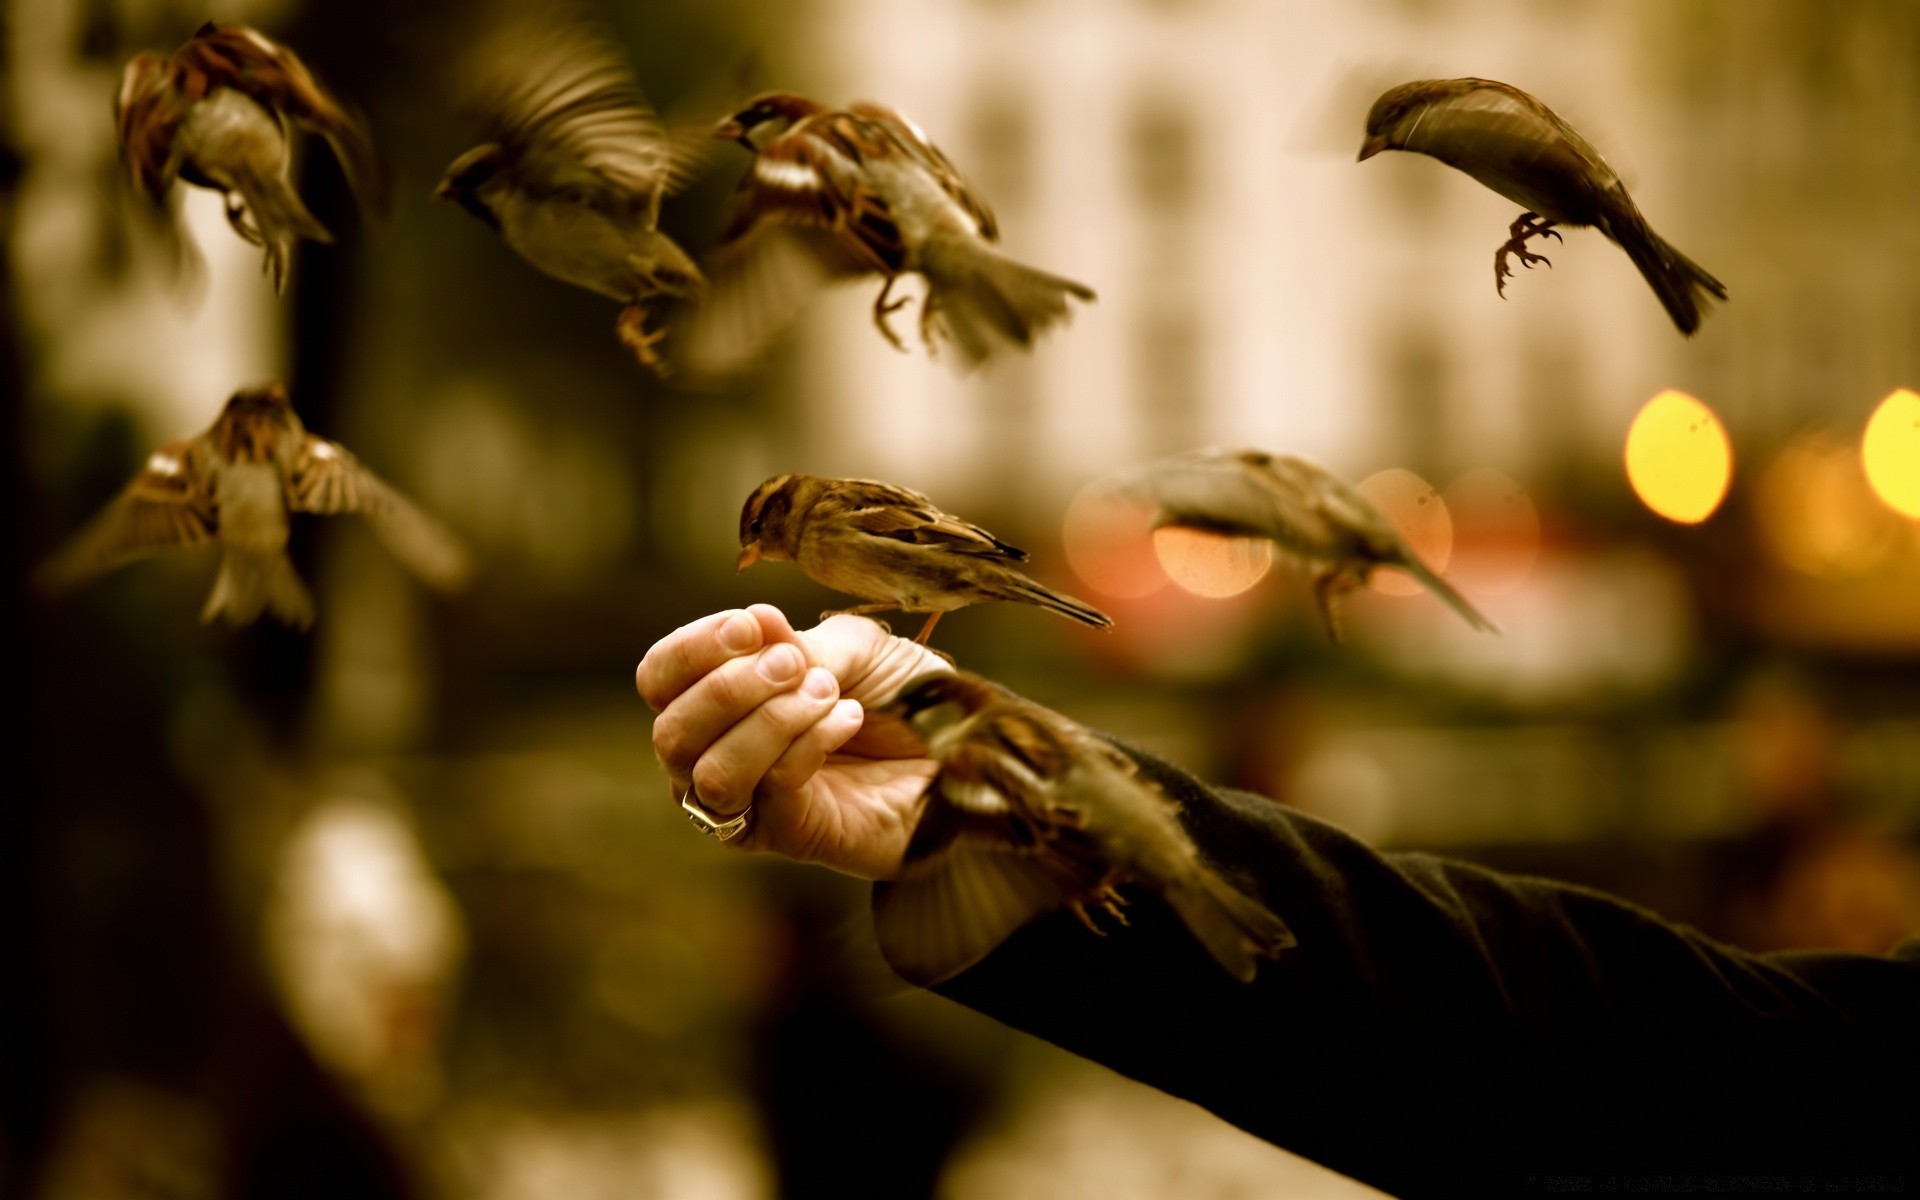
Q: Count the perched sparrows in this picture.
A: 1